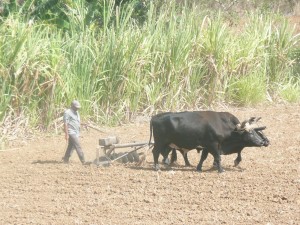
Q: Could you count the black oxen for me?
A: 2